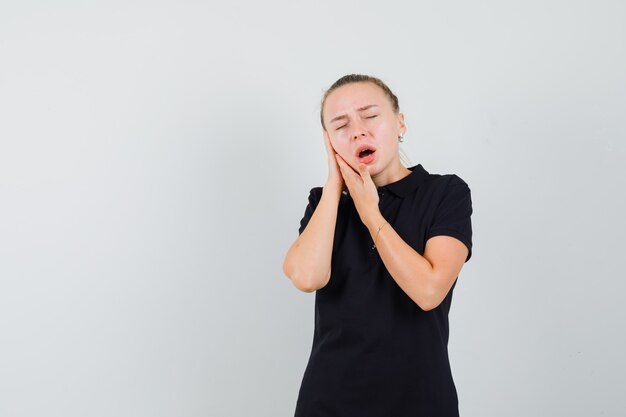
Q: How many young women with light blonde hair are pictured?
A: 1